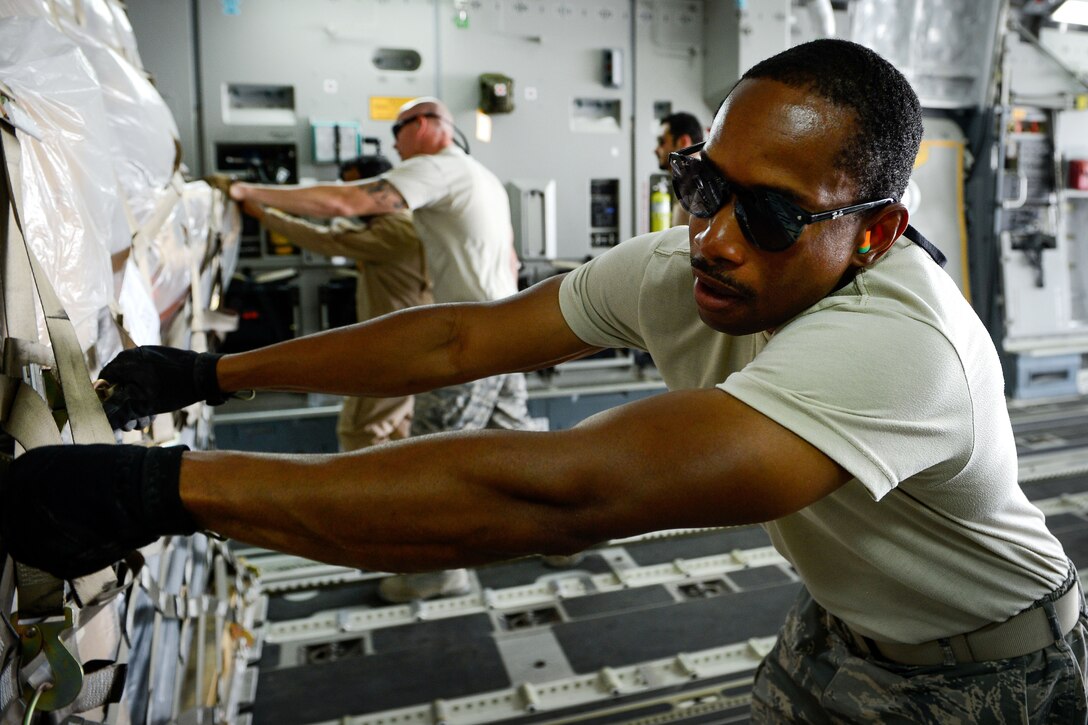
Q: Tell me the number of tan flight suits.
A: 1